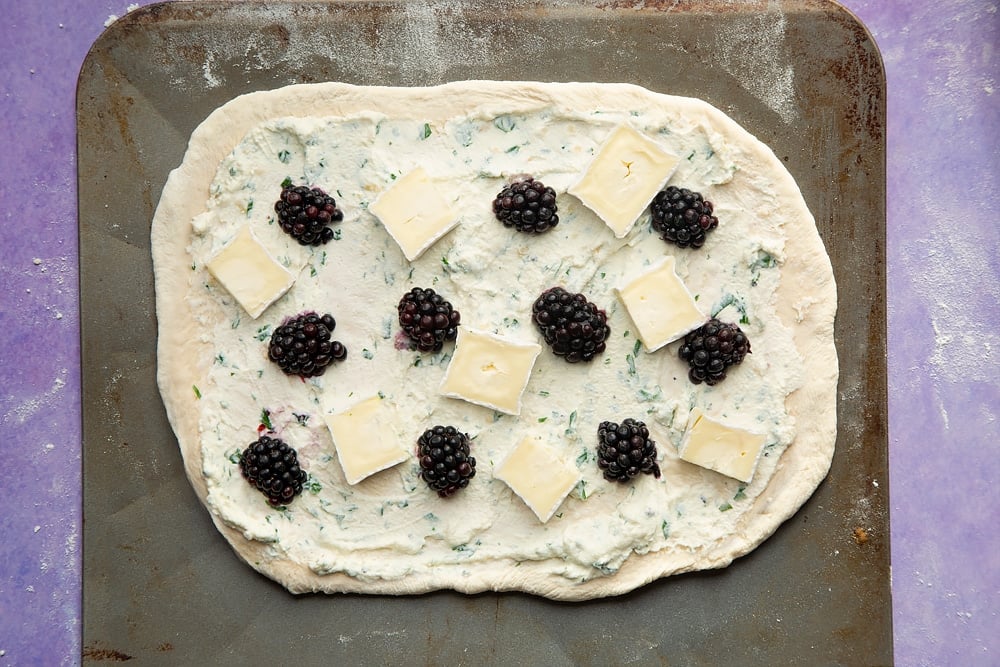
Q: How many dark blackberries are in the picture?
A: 10